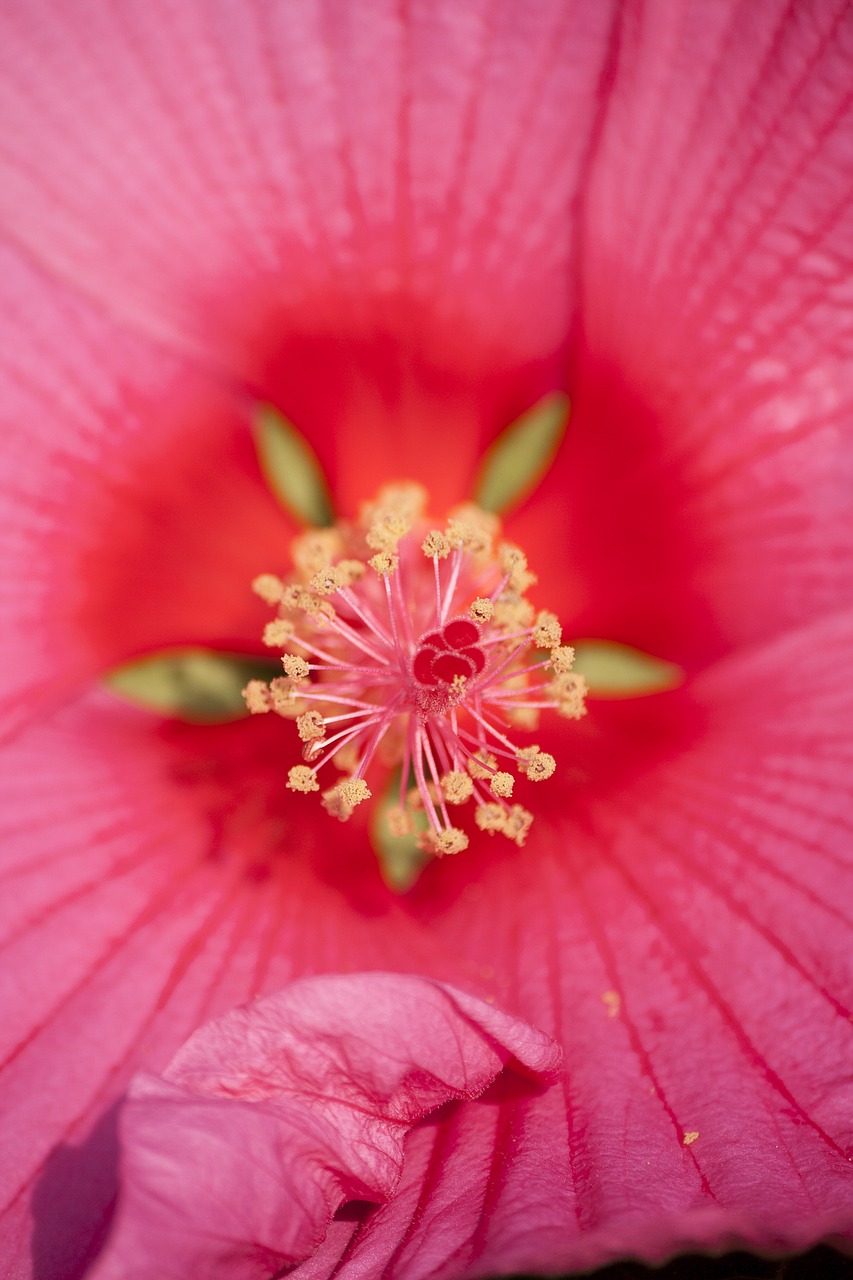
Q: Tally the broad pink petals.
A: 5